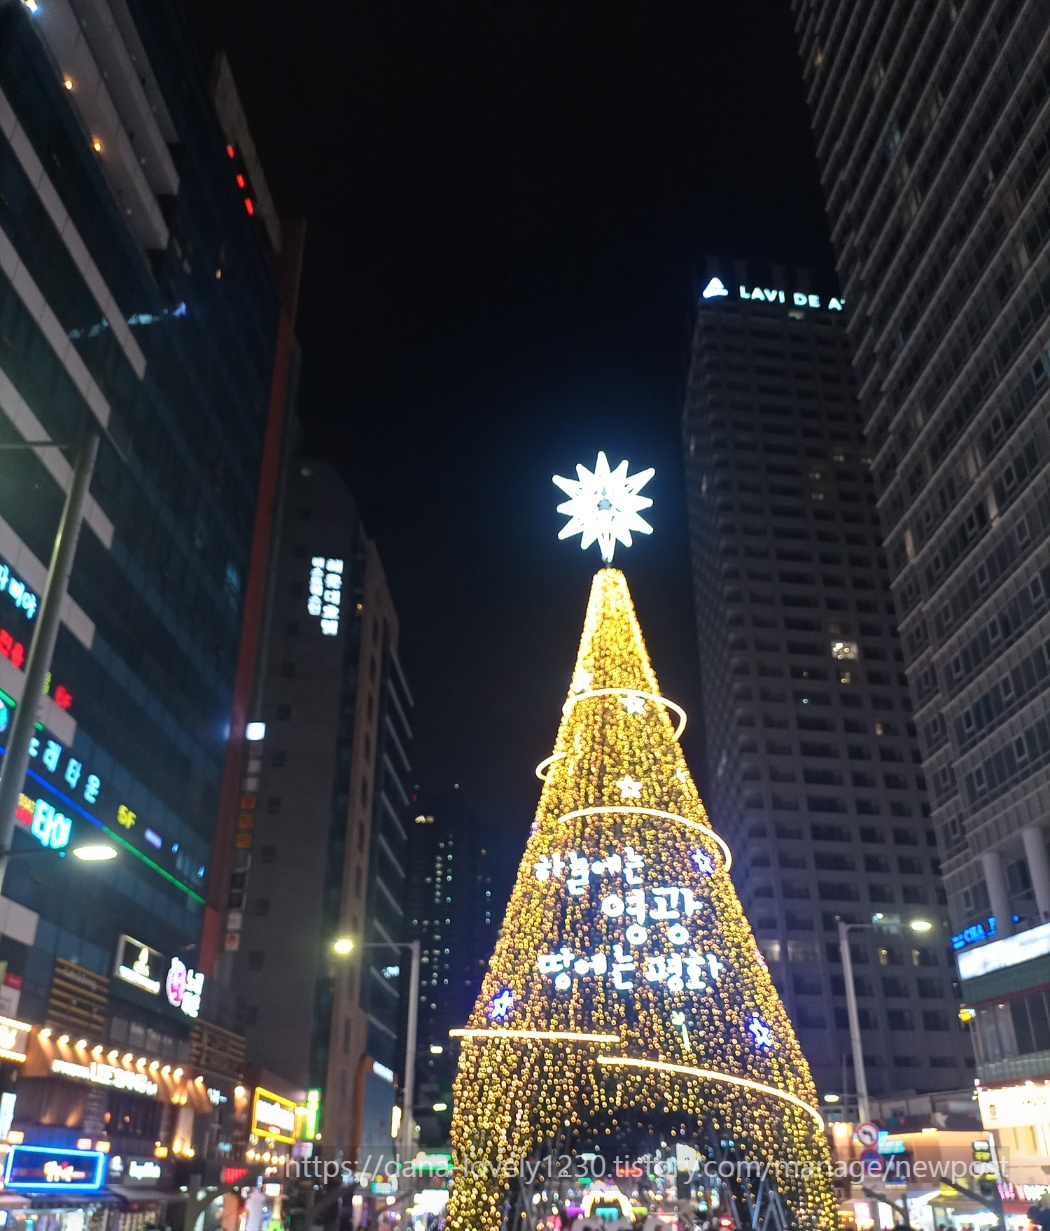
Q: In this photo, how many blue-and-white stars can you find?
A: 3